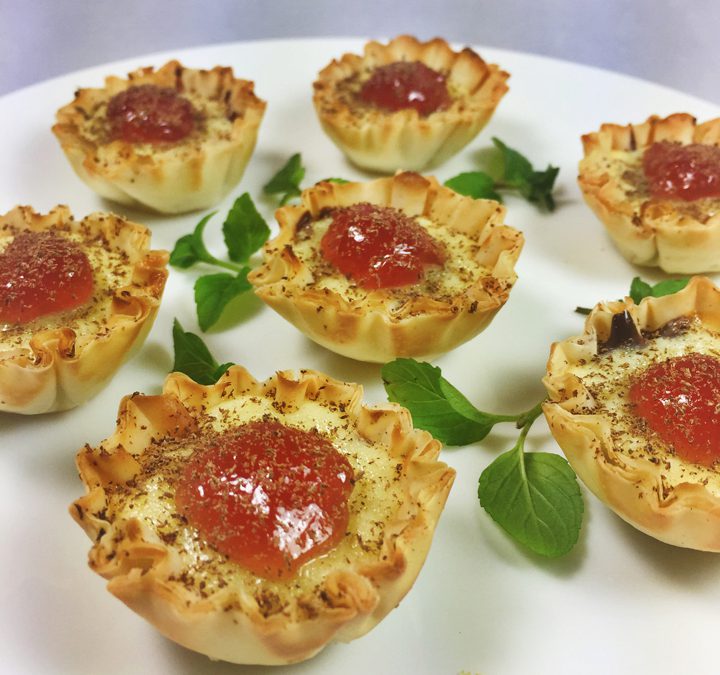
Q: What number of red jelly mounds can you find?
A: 7